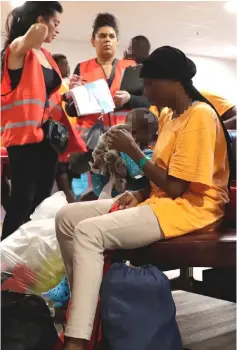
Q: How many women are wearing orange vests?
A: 2